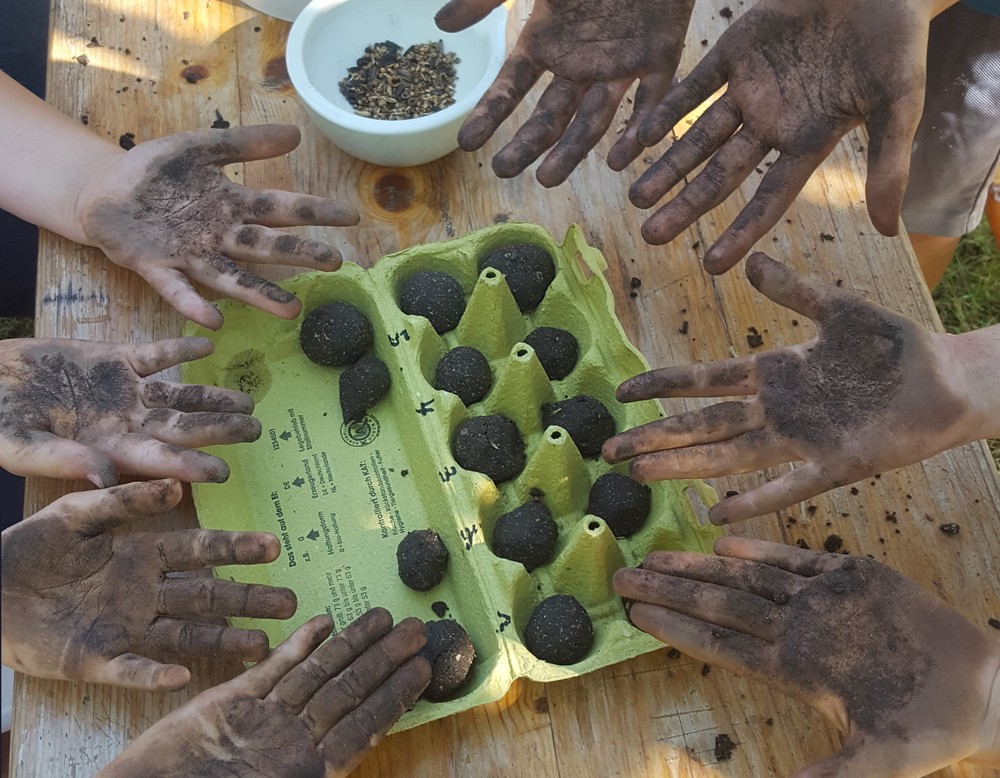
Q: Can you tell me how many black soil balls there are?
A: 13